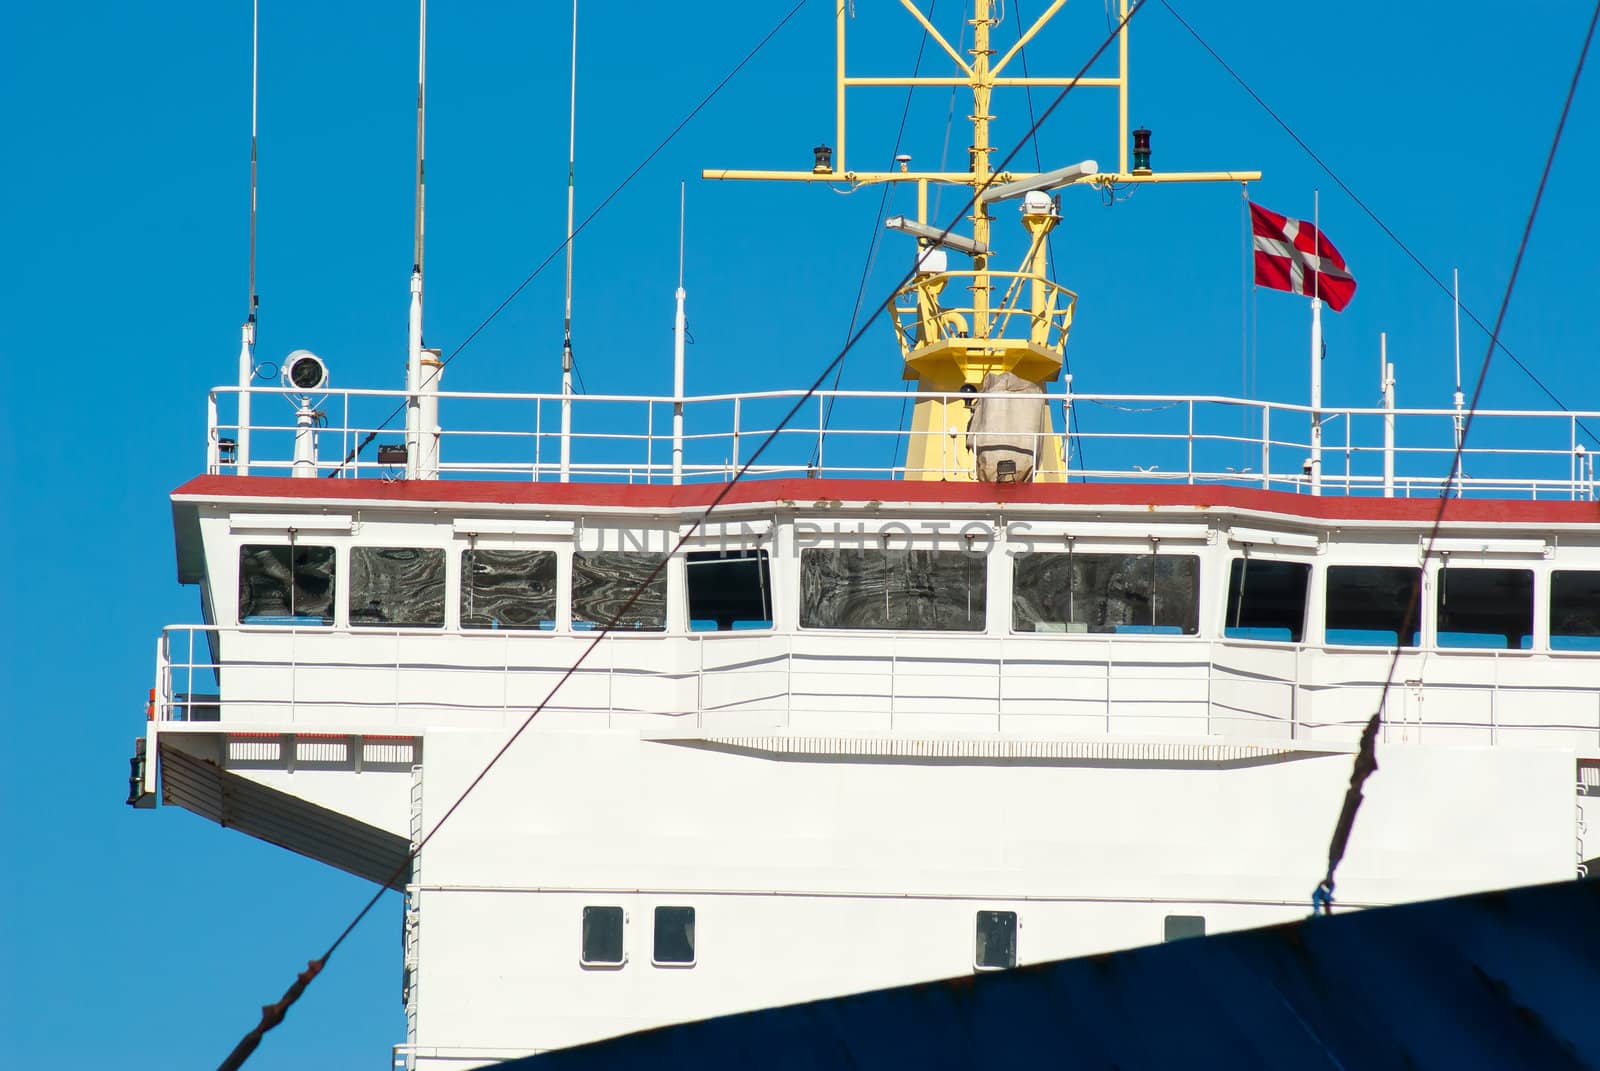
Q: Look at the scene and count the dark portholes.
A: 4